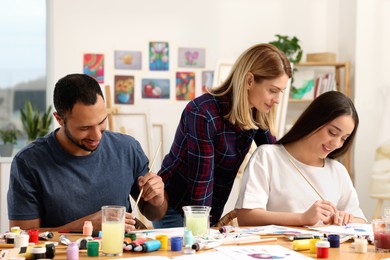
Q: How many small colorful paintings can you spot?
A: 8